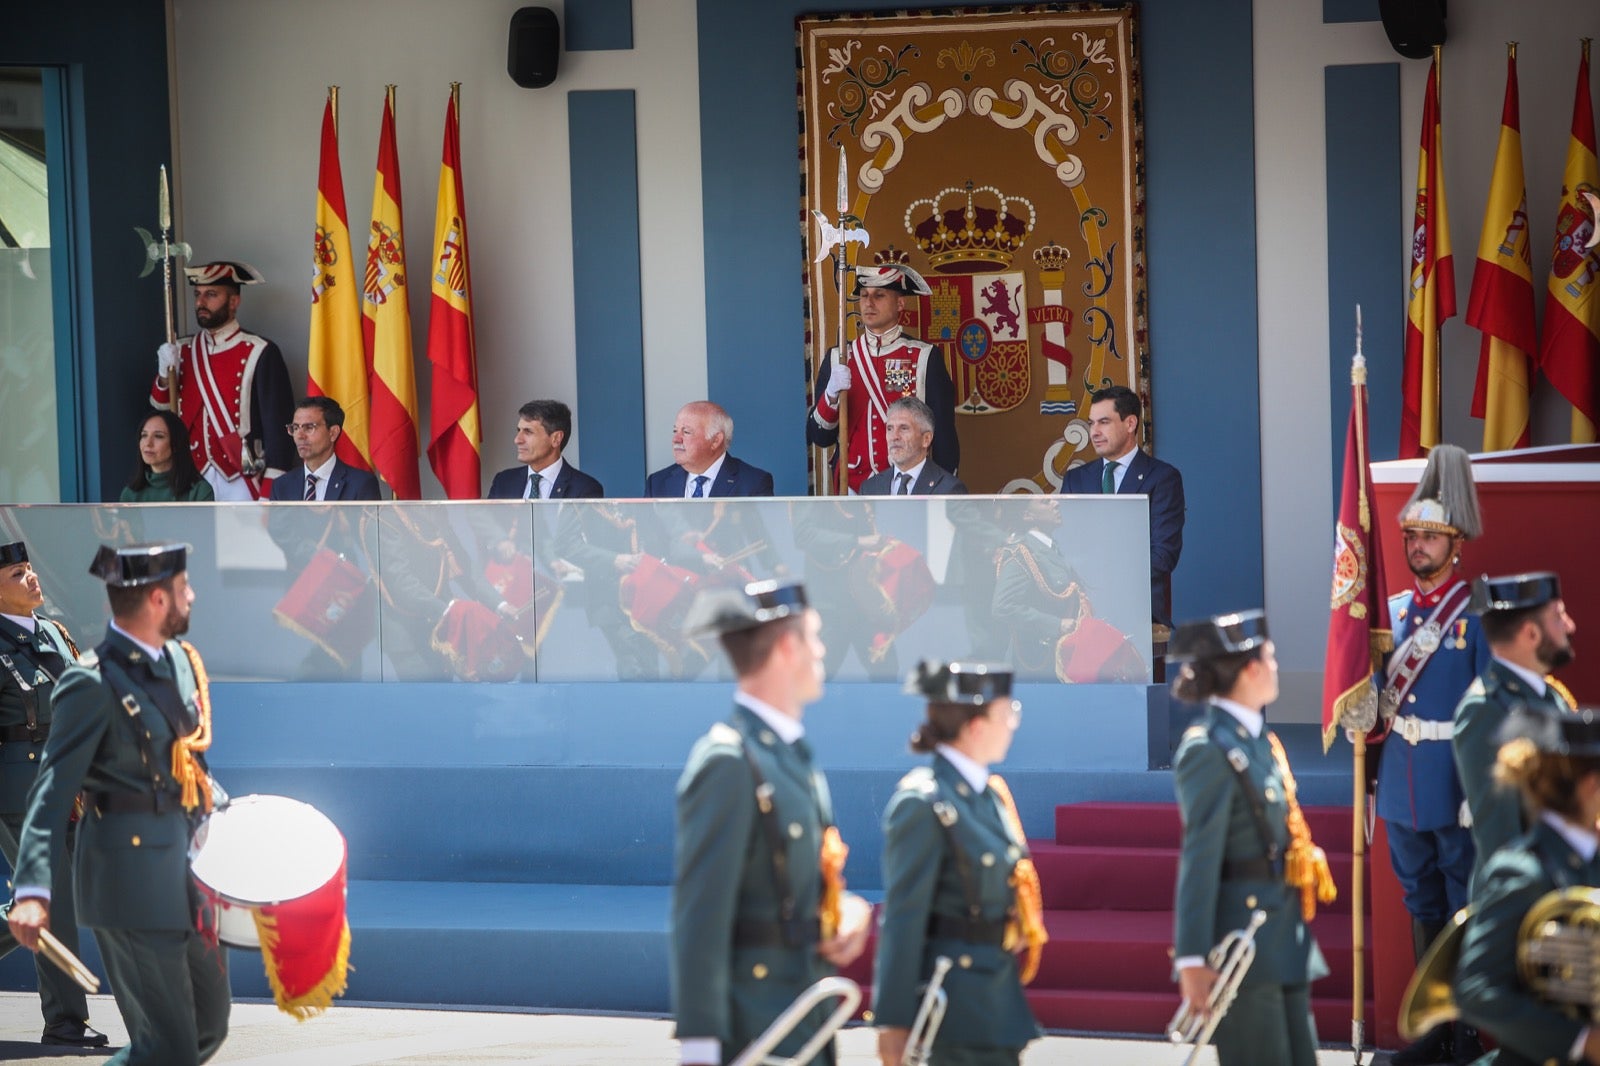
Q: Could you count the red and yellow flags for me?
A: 6